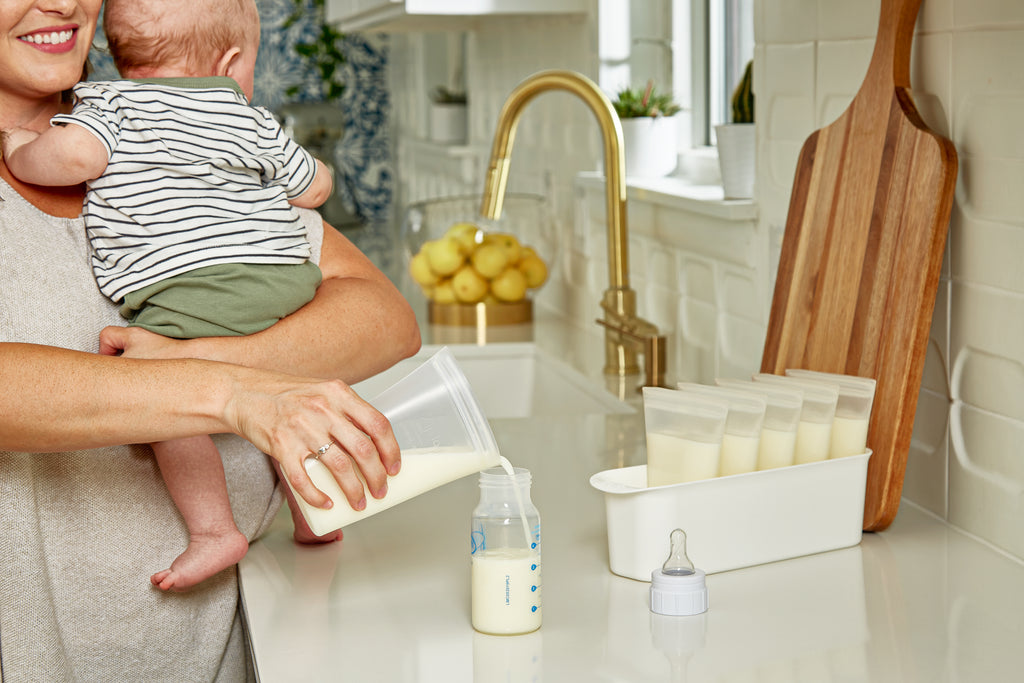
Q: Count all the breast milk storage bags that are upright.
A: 5